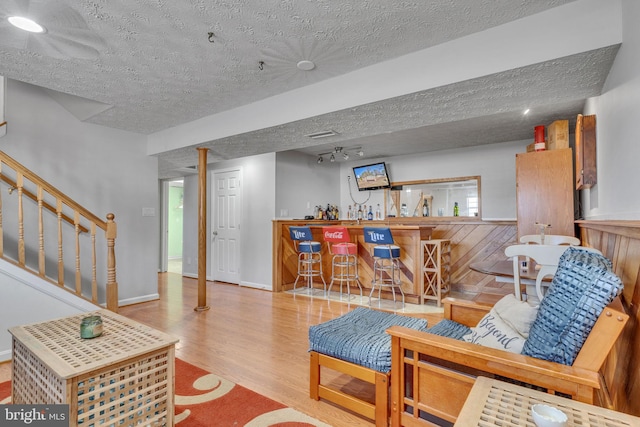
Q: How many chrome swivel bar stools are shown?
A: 3